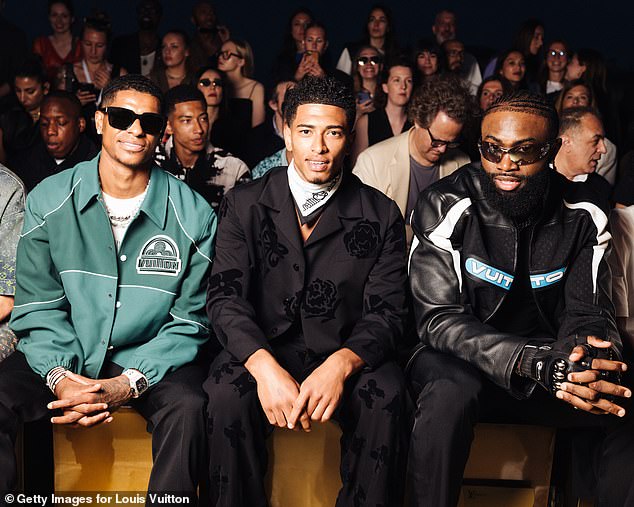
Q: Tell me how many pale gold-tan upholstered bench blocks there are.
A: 3